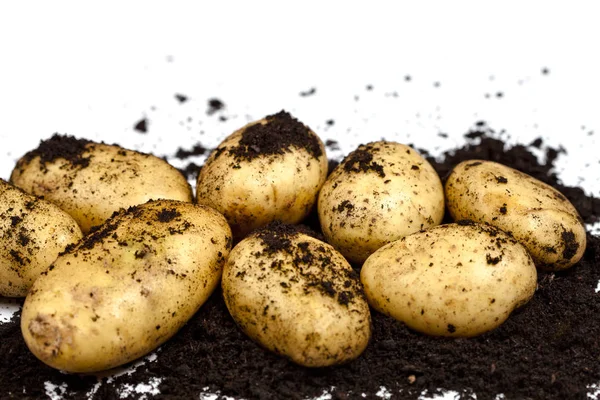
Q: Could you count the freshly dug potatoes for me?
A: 8